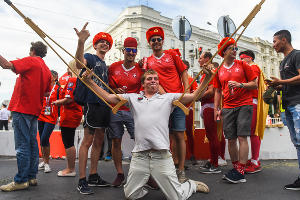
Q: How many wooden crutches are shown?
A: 2